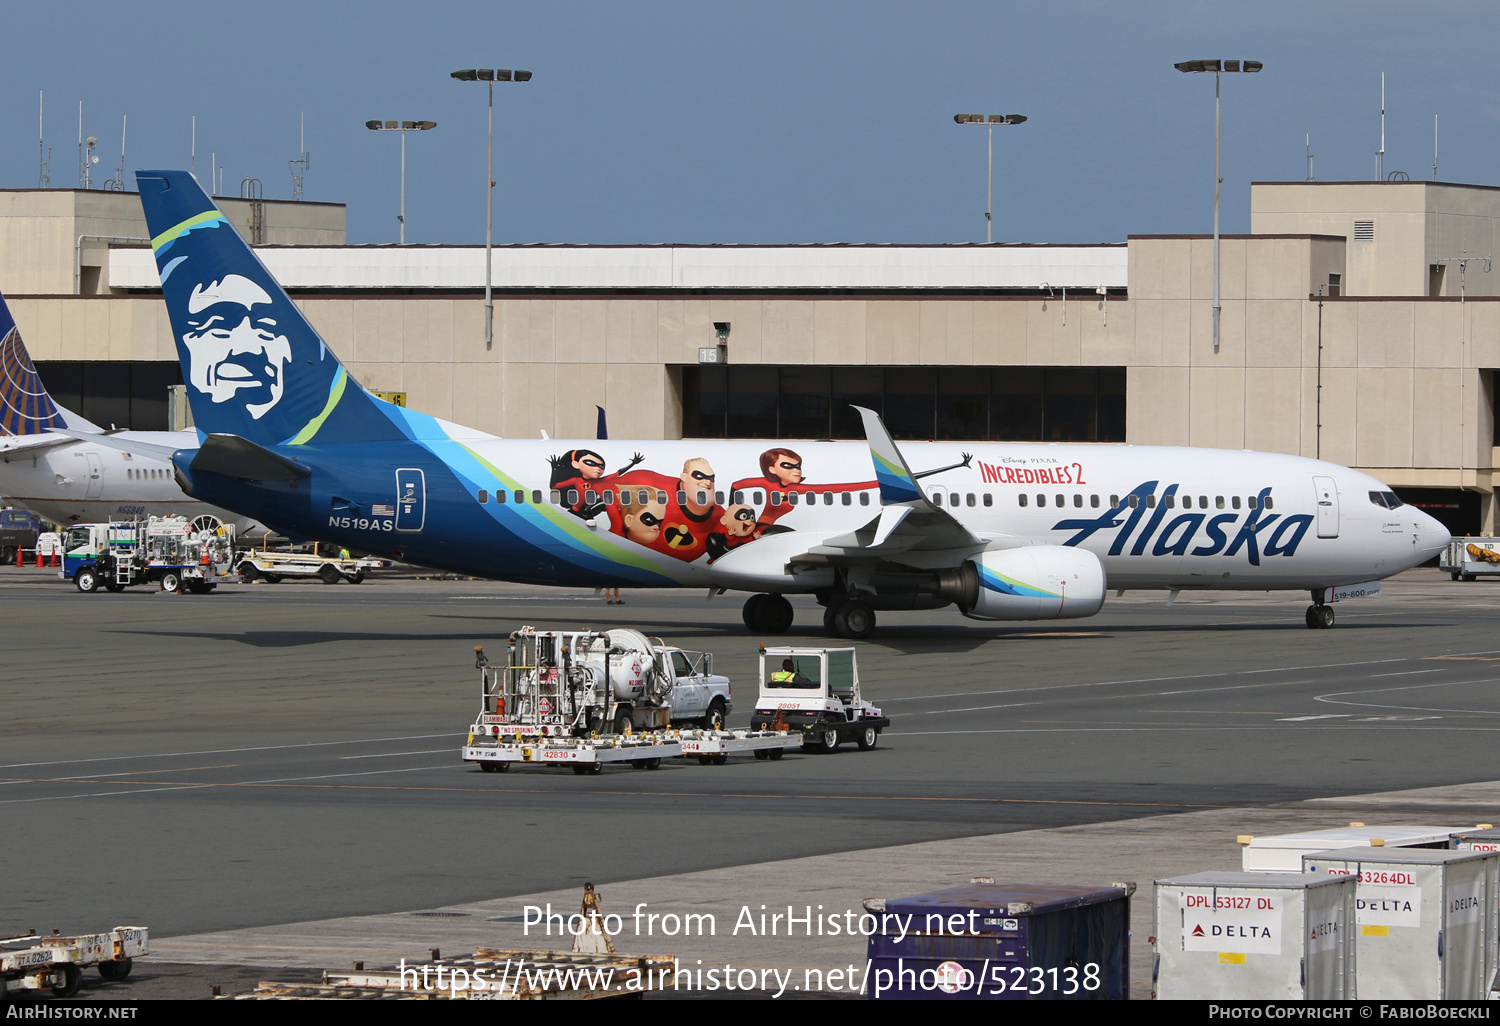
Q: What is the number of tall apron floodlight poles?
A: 4